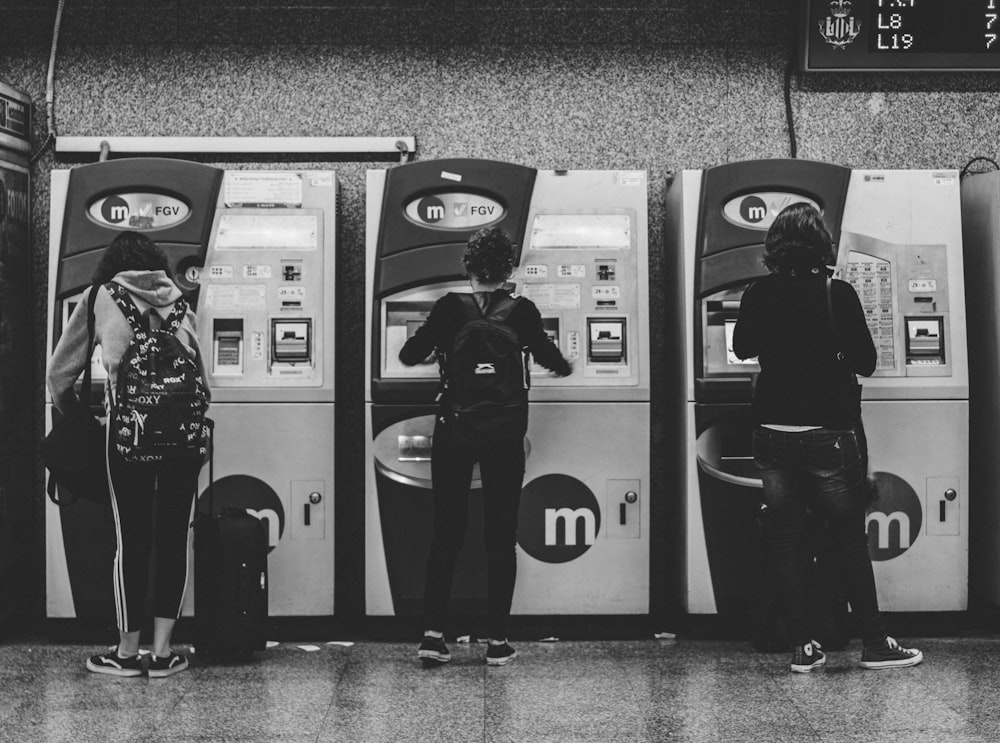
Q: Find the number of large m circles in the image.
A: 3